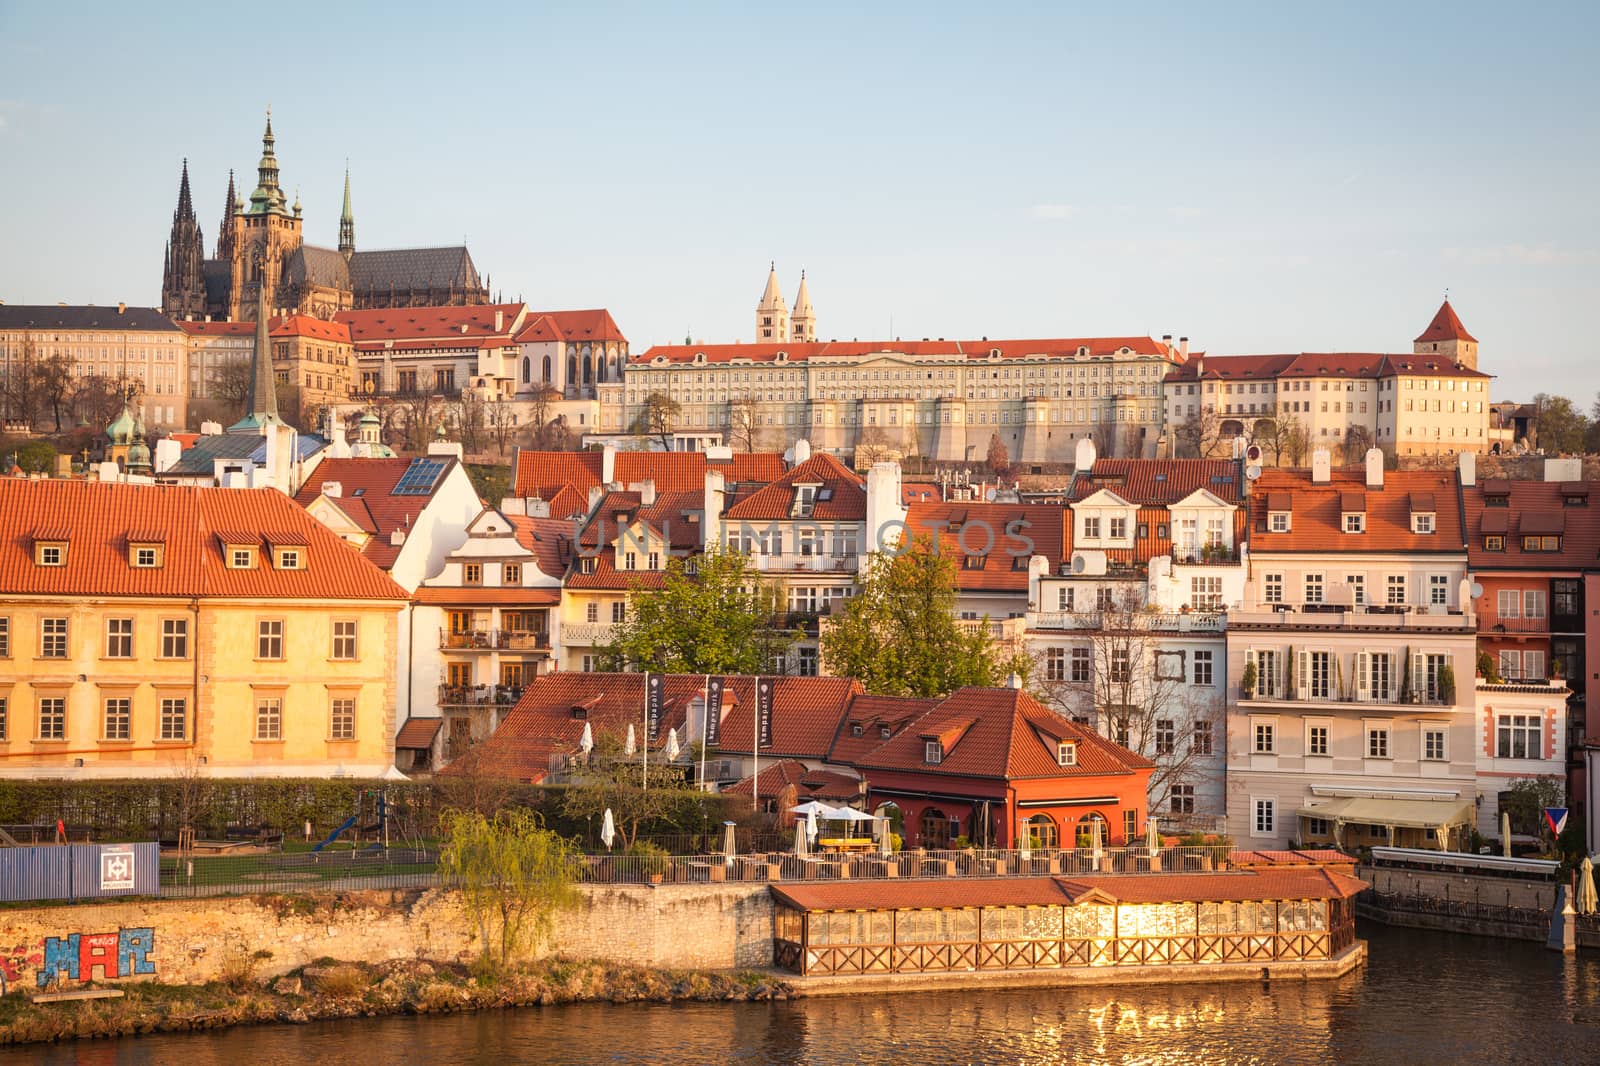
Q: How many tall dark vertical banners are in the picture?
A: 3